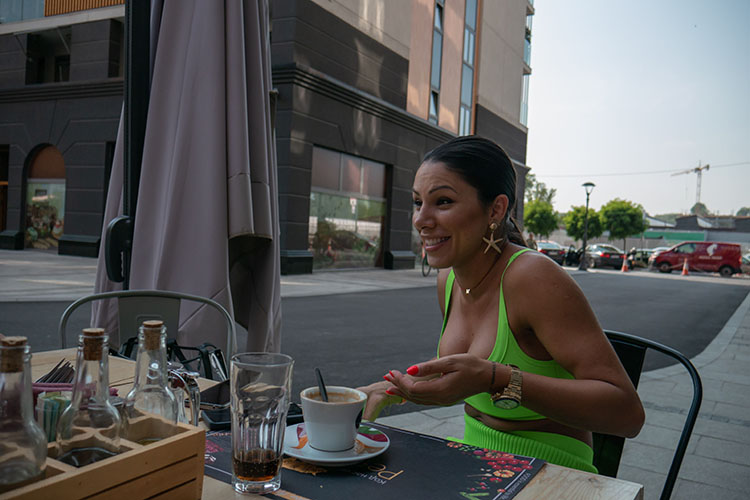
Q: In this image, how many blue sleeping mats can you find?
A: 0